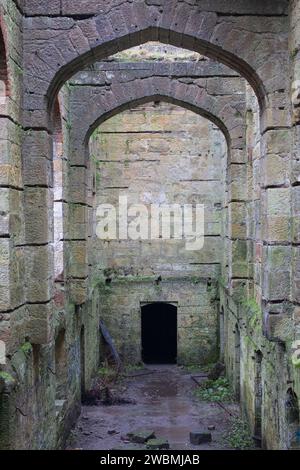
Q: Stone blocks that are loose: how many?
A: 3